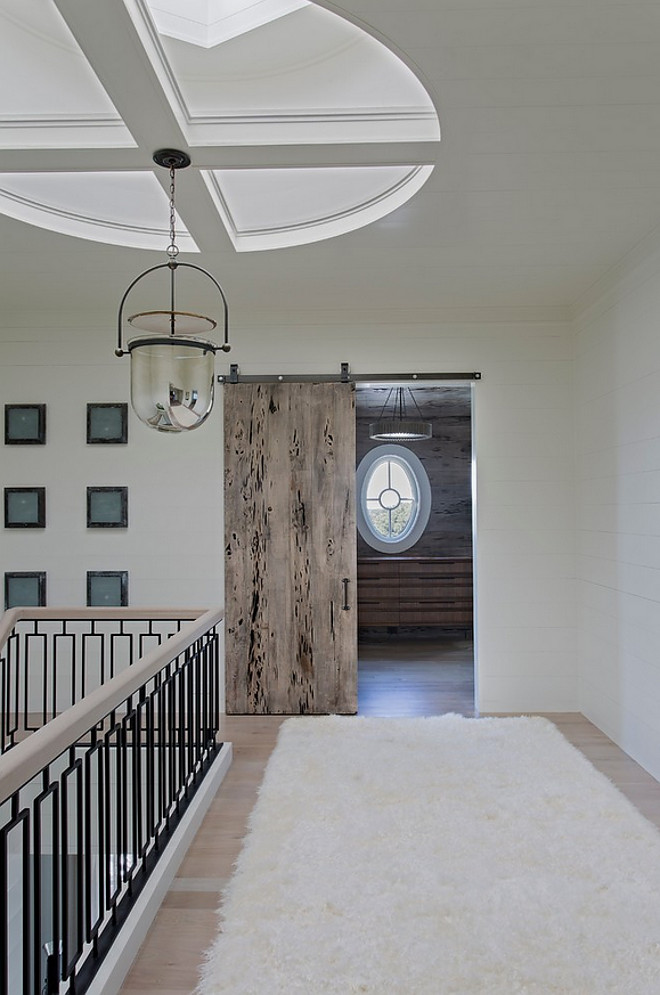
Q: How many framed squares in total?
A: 6